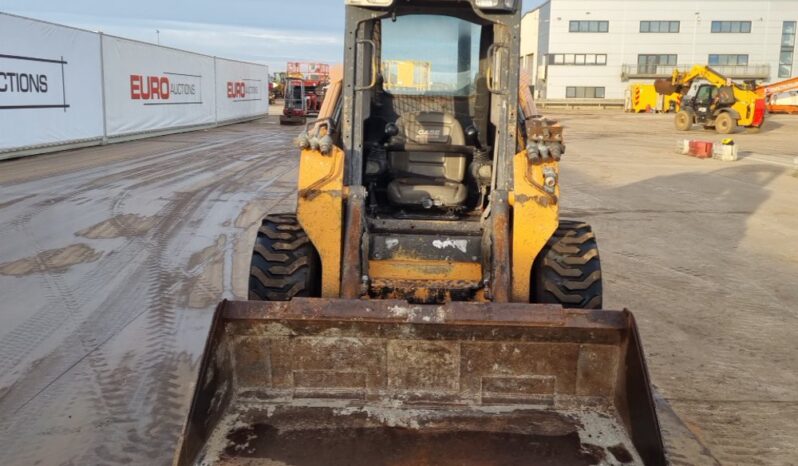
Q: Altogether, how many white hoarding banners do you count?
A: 3